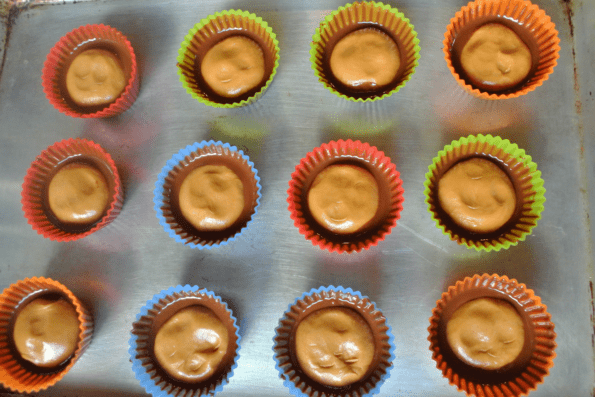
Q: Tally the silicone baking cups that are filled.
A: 12